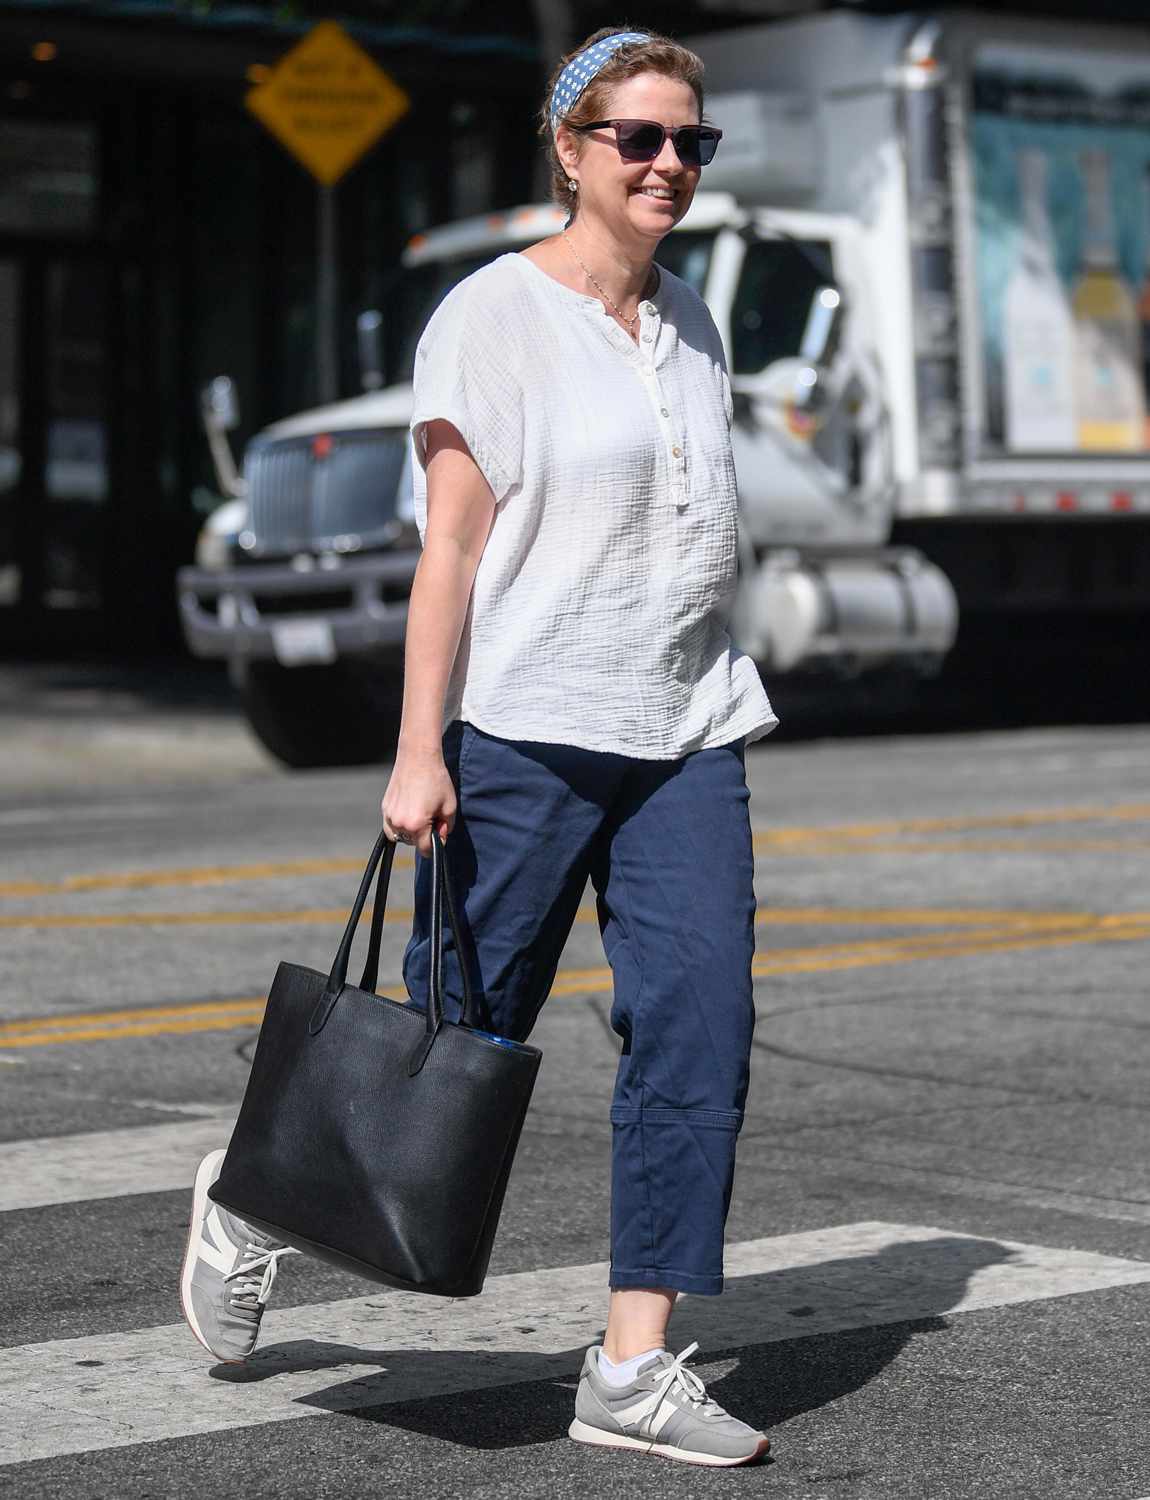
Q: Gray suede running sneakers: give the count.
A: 2